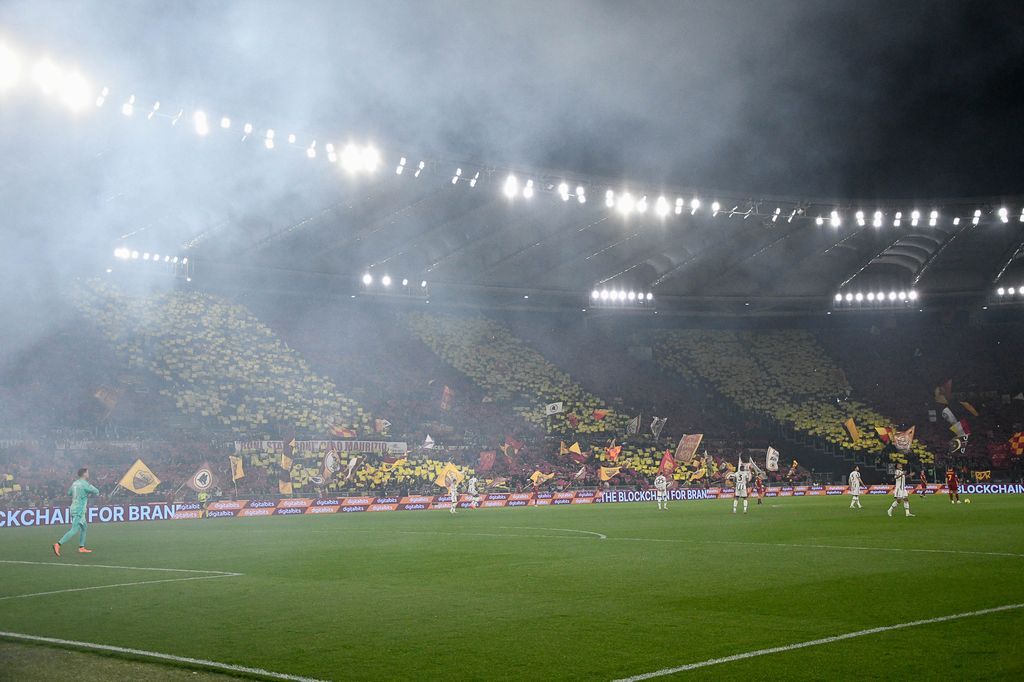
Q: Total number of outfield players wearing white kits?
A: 6